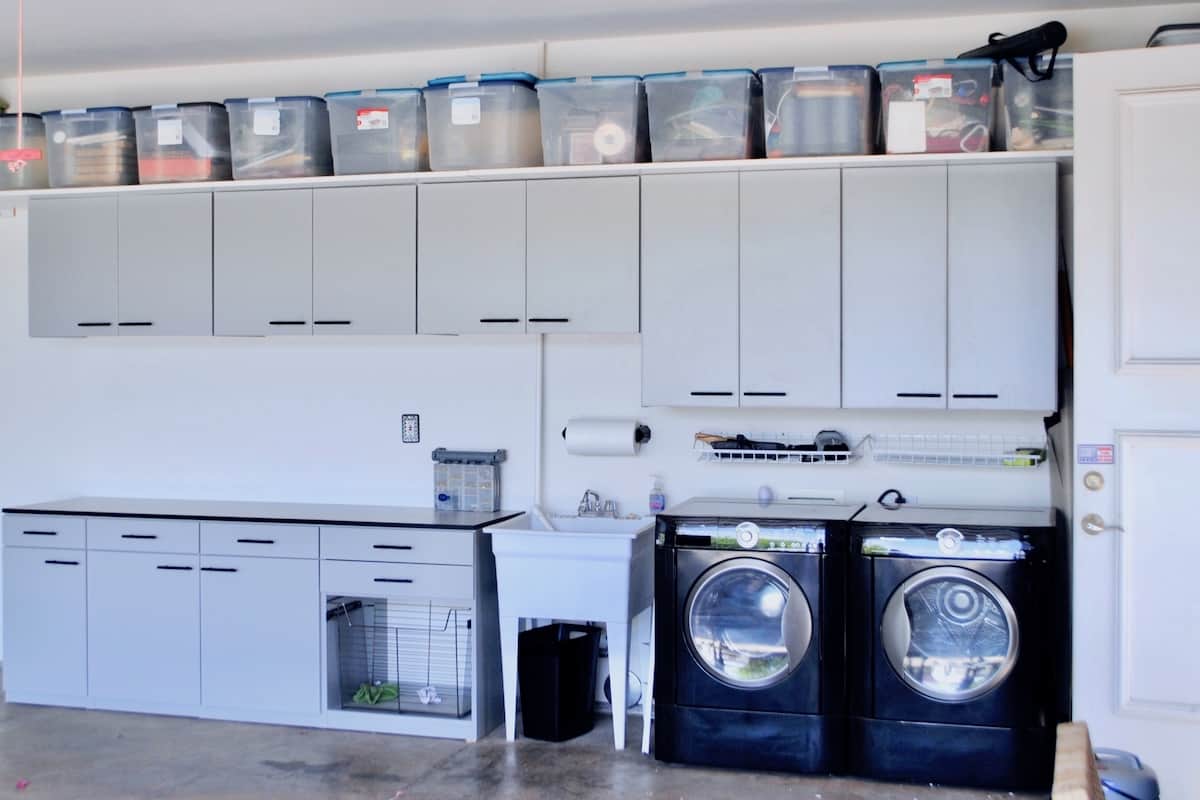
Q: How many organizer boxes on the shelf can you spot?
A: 11